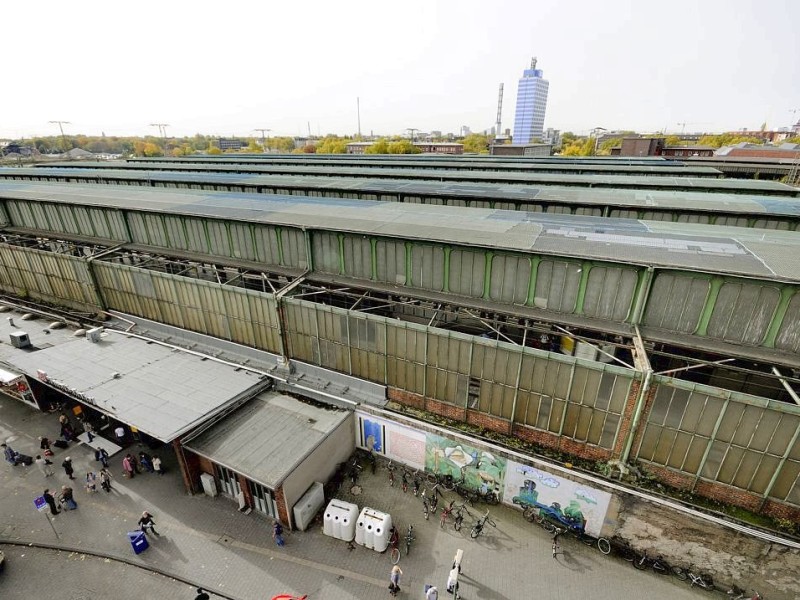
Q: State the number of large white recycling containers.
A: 2